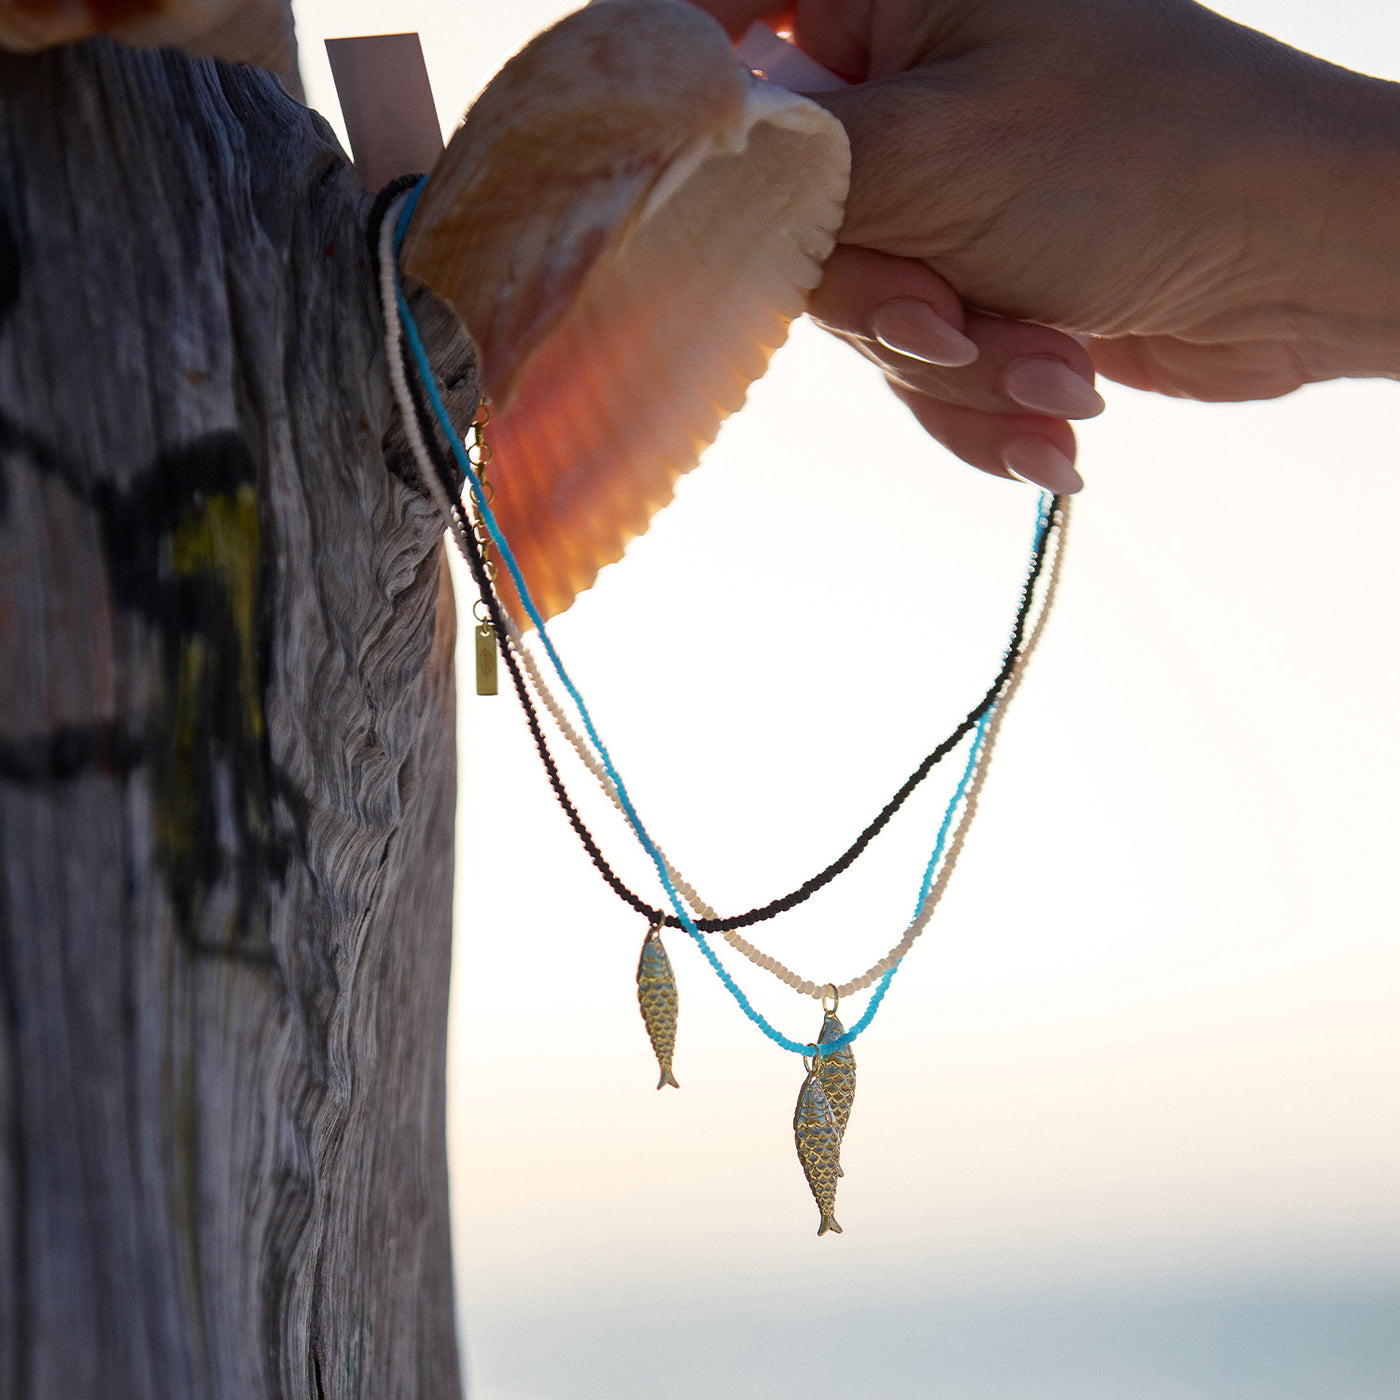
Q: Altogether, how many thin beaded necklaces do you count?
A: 3